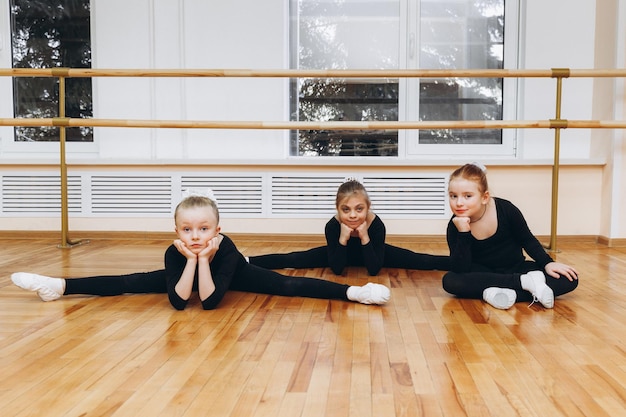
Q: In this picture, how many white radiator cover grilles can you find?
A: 5